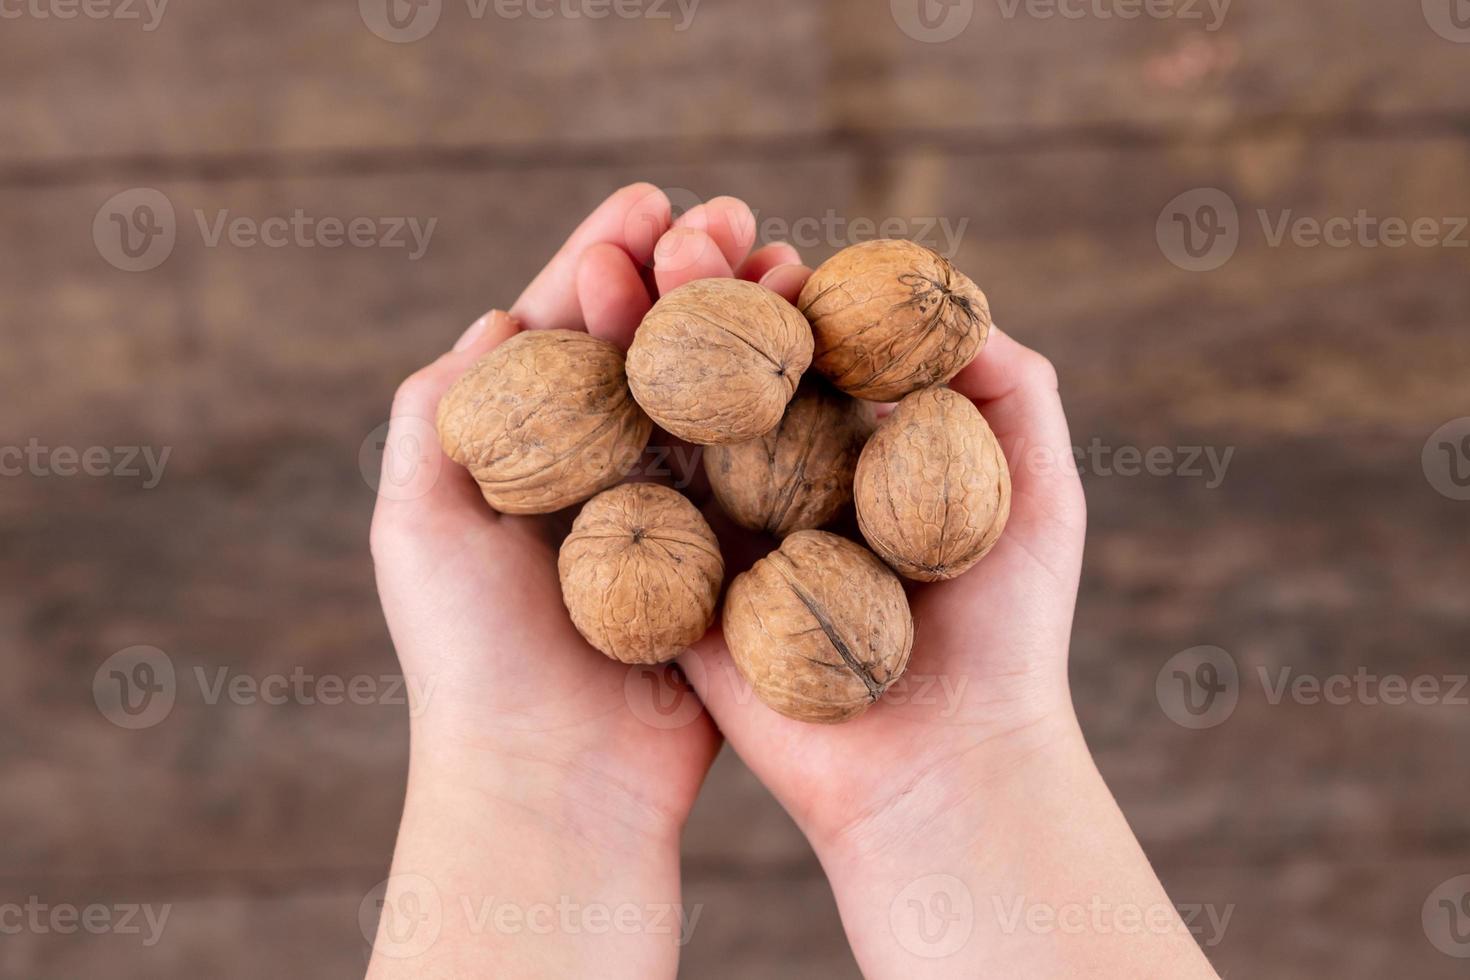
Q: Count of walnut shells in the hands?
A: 7